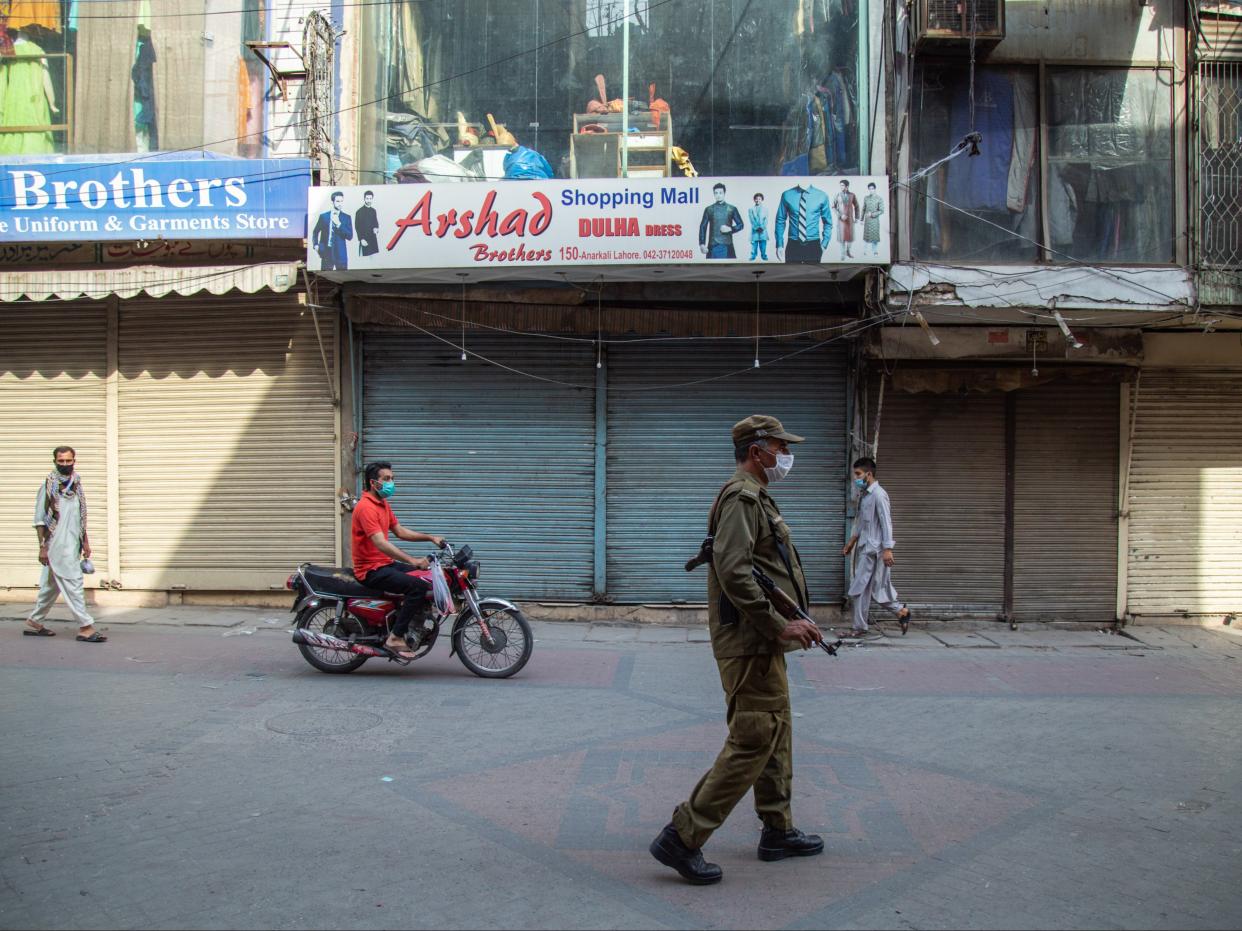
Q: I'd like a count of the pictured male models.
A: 7